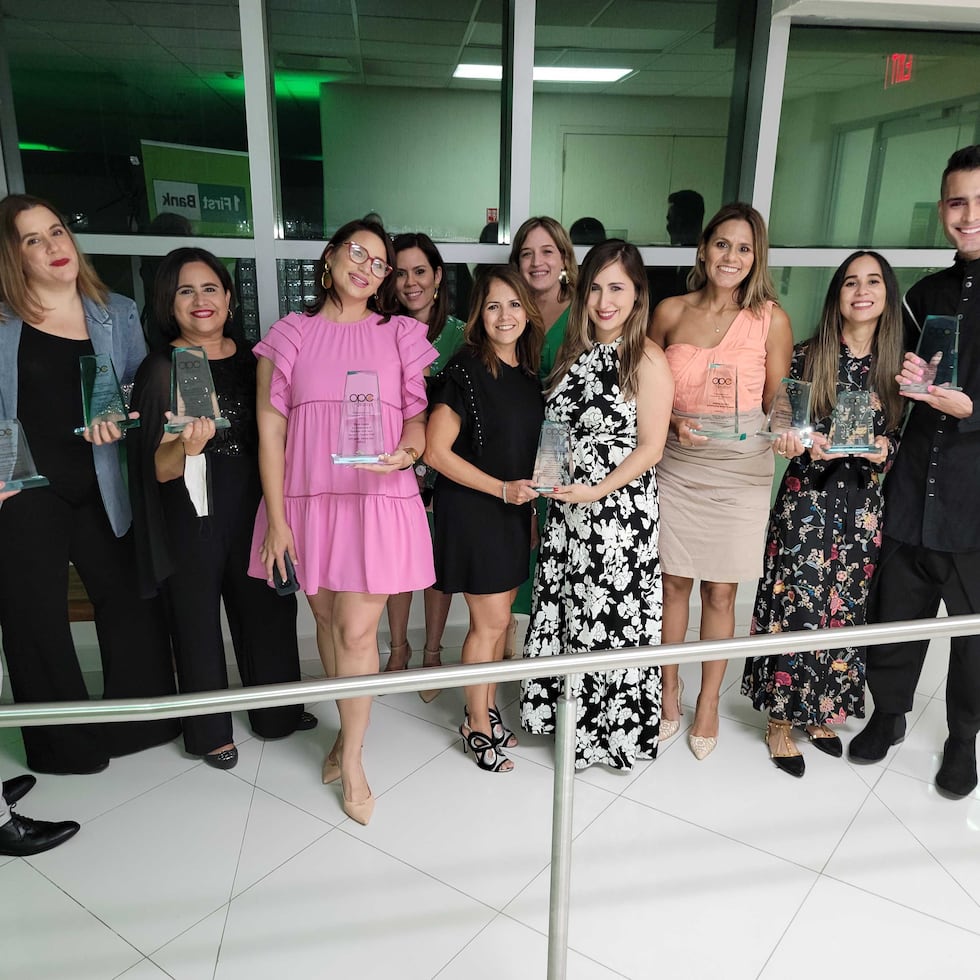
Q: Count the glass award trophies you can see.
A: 9